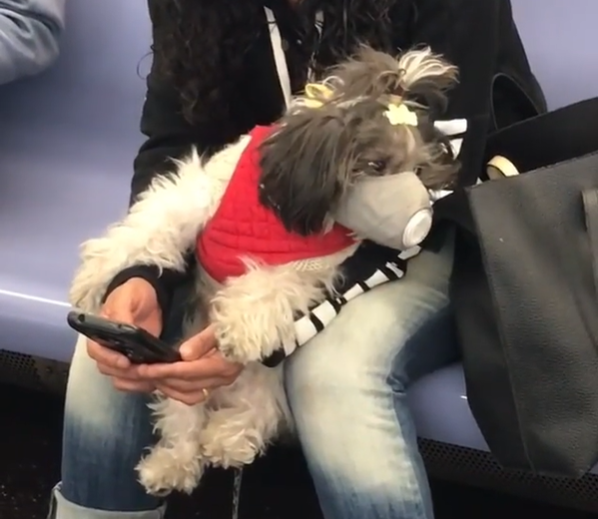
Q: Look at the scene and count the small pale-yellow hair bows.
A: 2